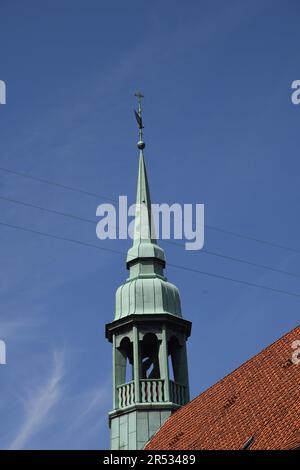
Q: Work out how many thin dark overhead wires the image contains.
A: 3